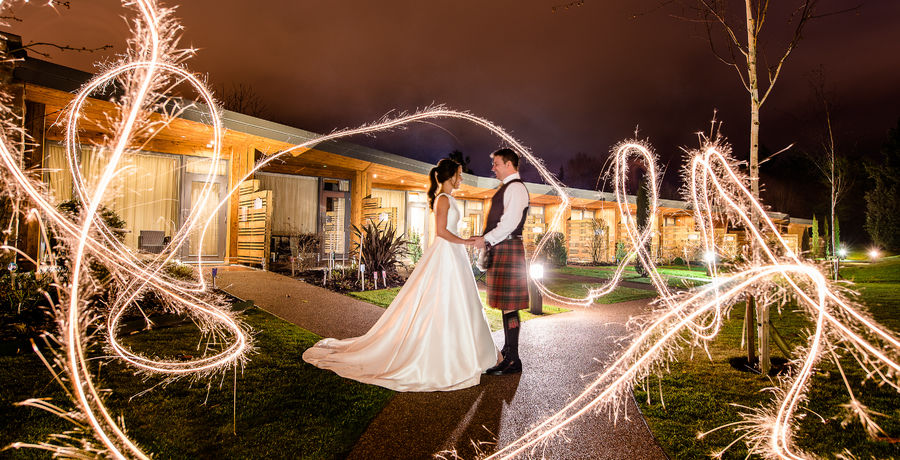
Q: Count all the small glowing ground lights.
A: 4